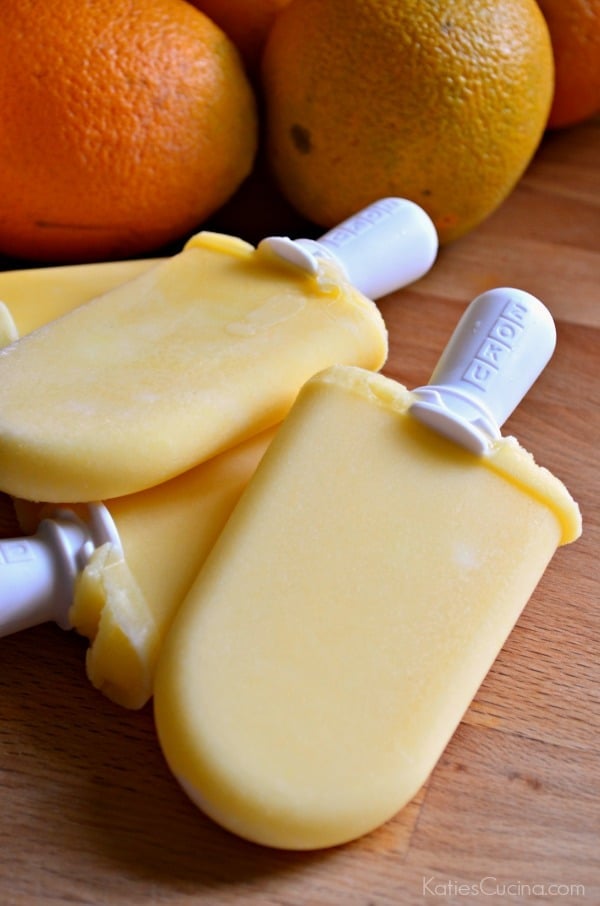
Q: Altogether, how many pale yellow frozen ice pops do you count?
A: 4